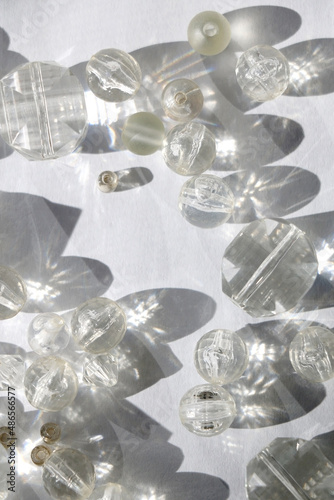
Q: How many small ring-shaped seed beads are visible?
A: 4